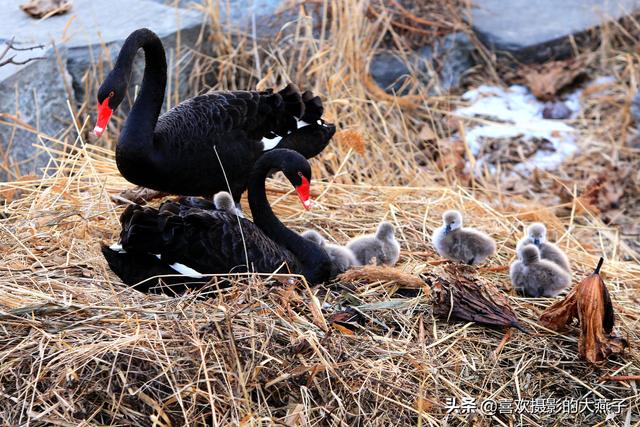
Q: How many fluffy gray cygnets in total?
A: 6